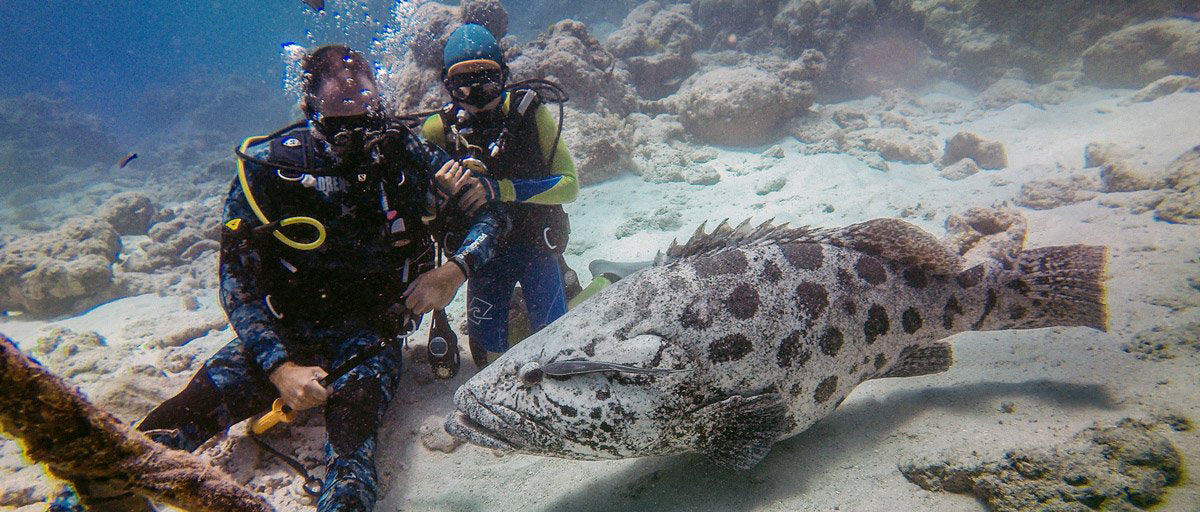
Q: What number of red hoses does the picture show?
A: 0